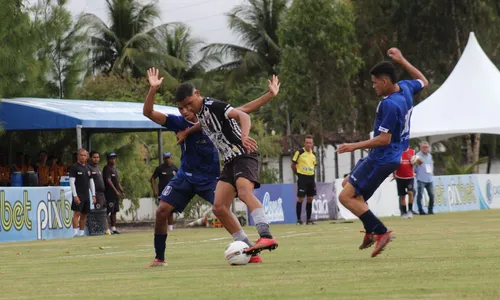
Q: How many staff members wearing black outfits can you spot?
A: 4